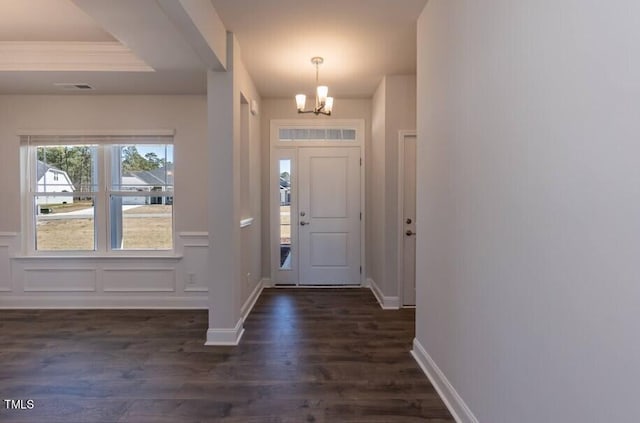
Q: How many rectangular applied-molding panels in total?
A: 4